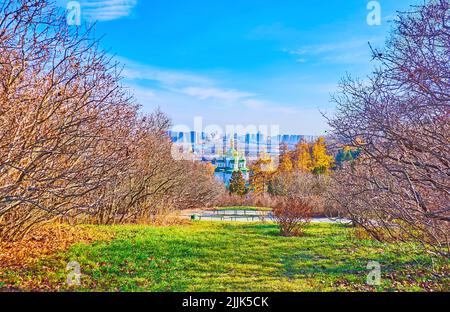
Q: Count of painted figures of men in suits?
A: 0